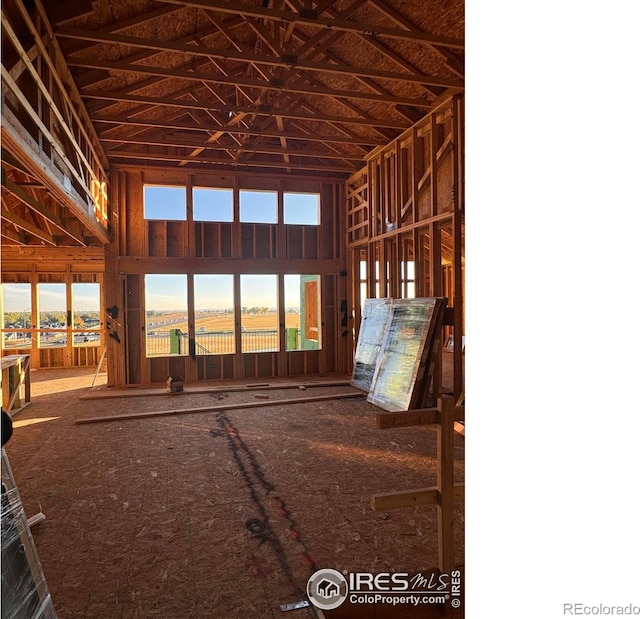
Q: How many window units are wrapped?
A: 2